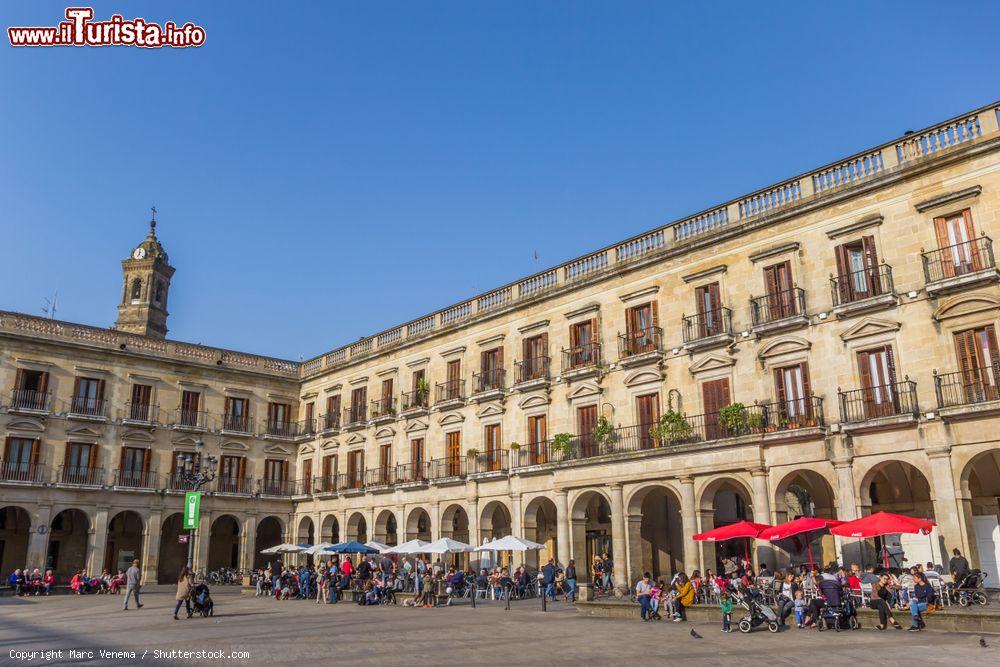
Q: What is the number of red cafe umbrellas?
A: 3